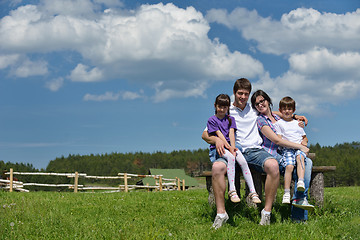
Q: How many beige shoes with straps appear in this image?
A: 2